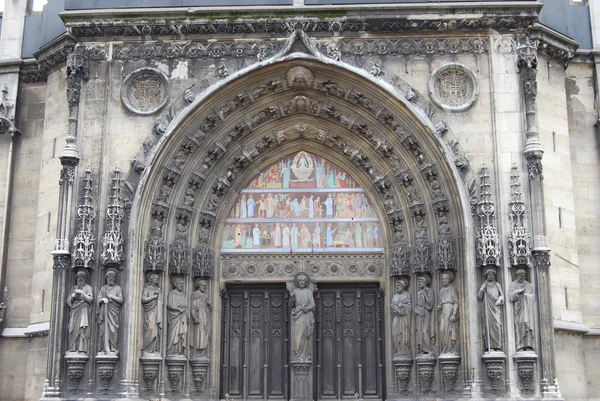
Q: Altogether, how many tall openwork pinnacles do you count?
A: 4